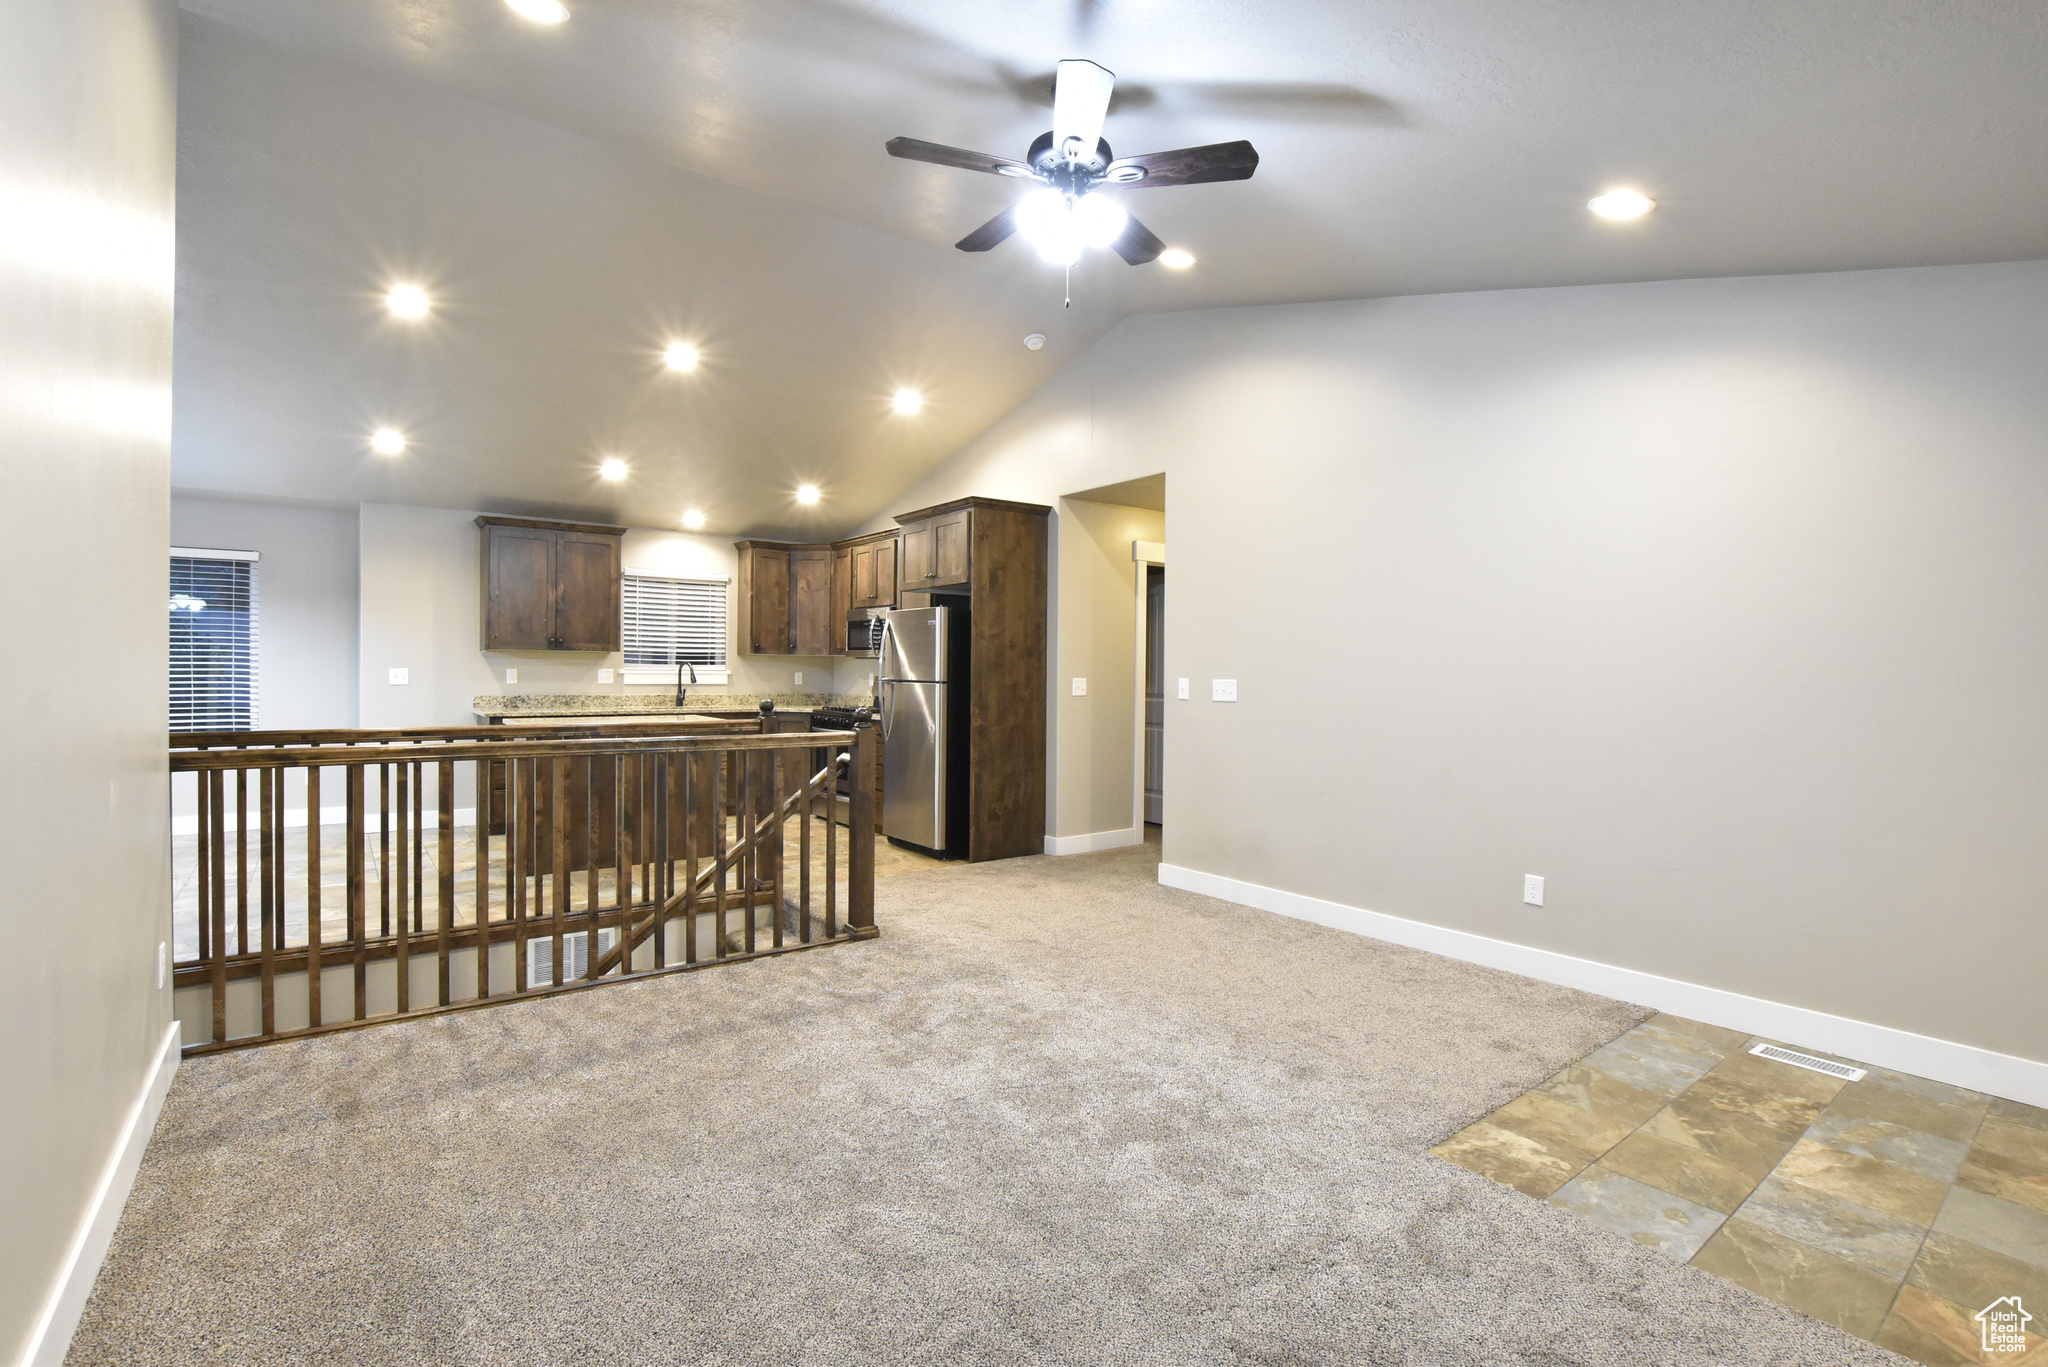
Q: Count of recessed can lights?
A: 10